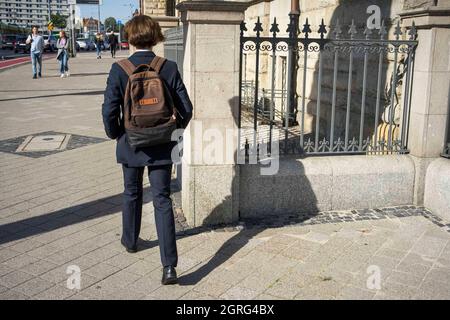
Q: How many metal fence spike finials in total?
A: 12